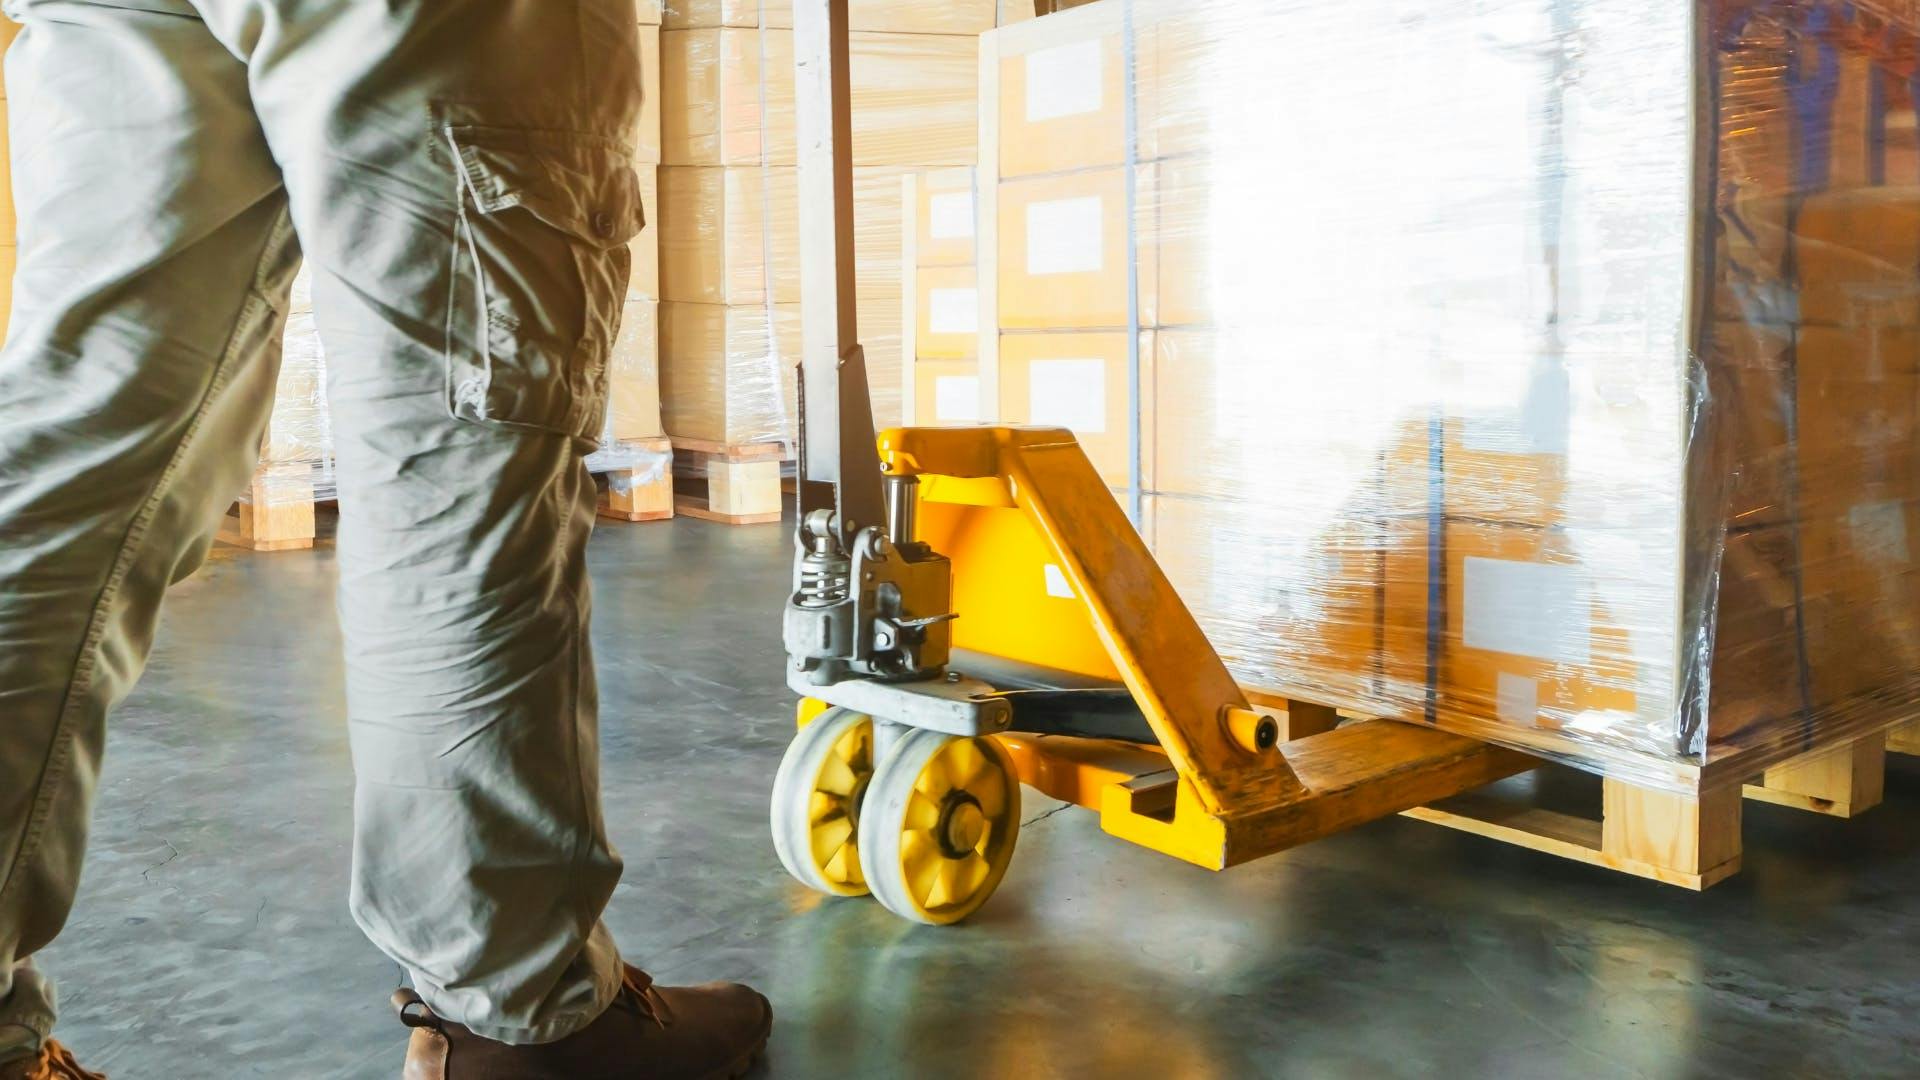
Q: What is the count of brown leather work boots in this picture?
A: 2